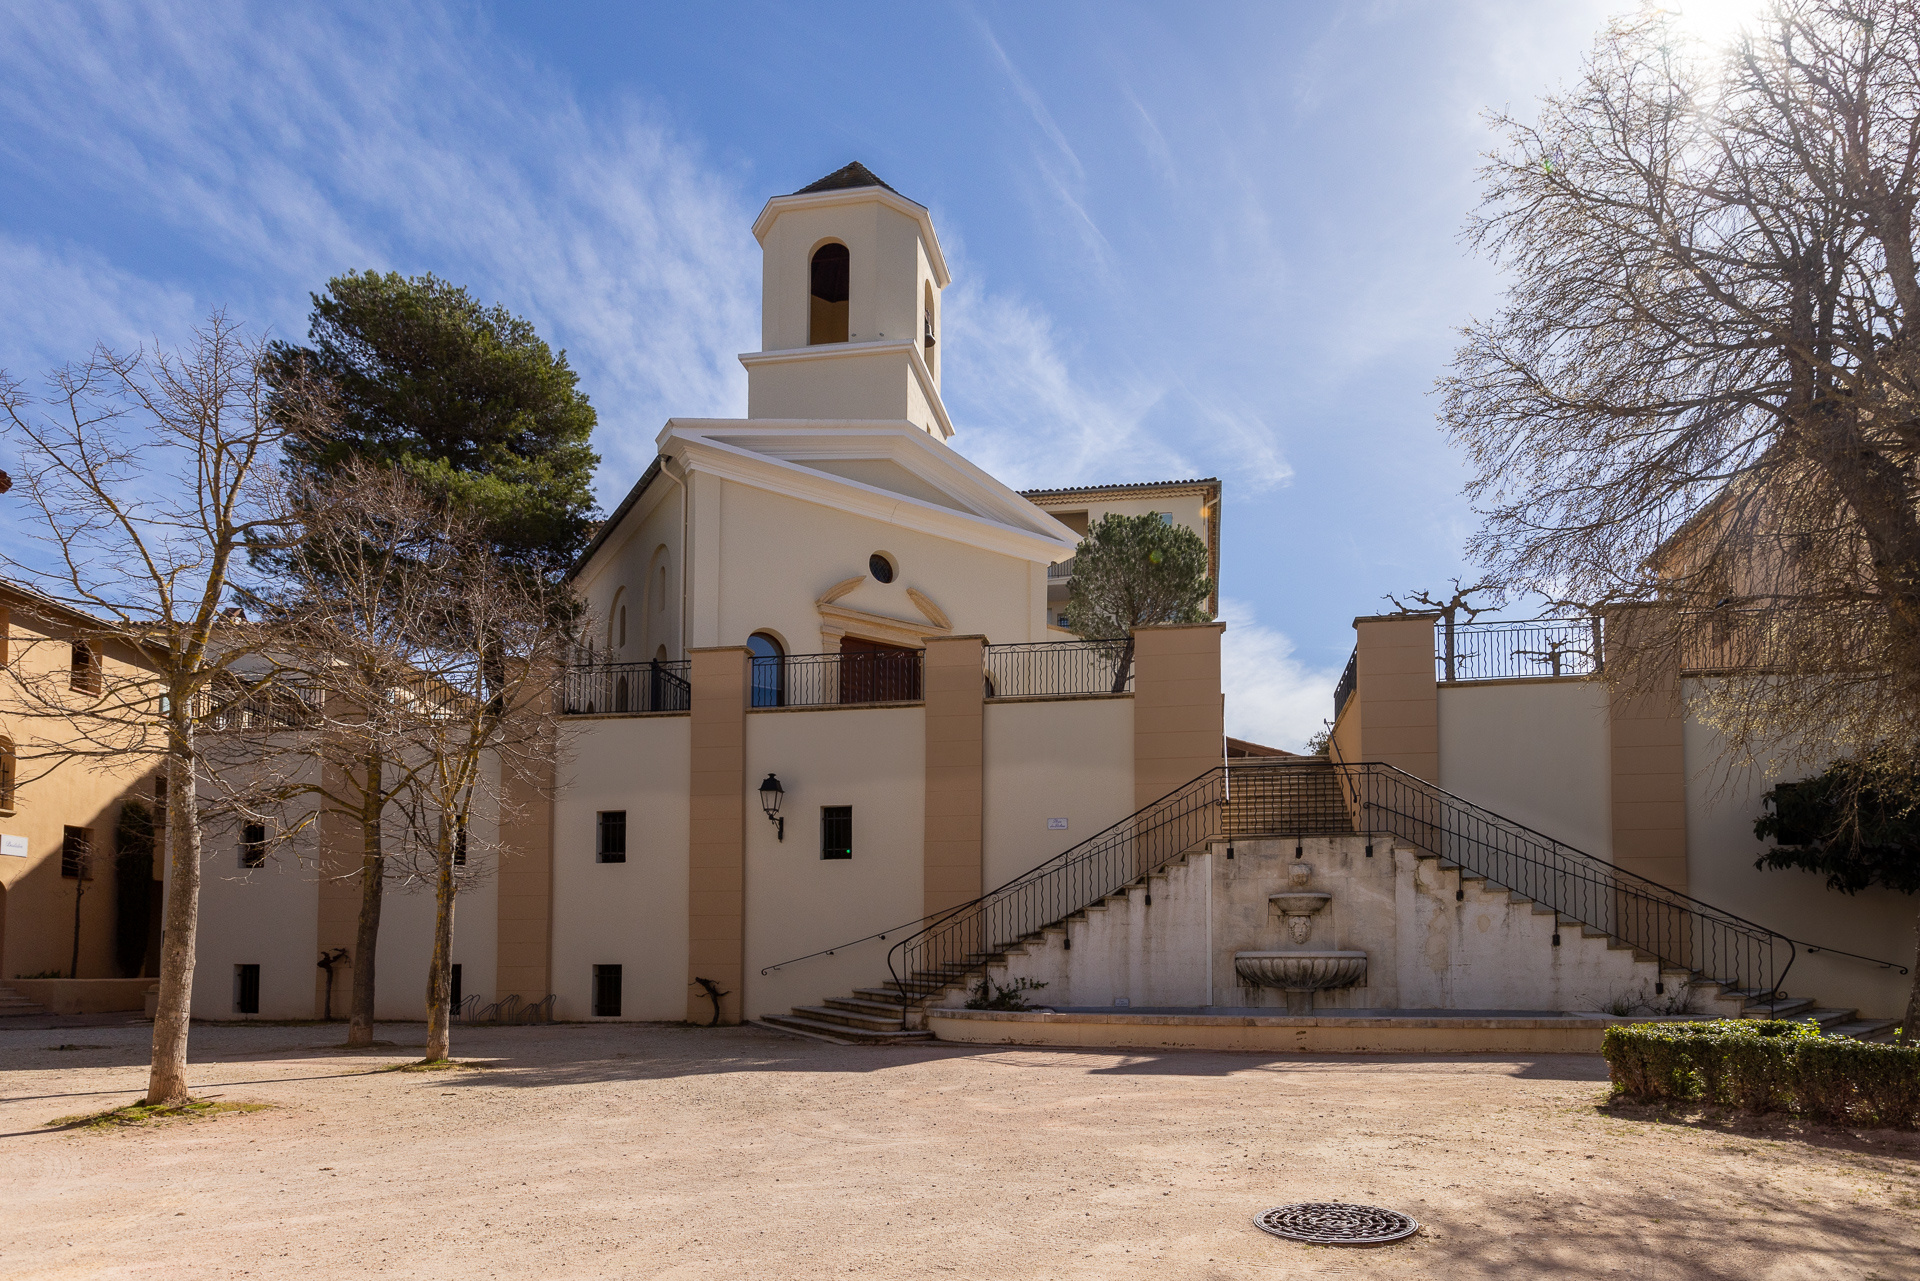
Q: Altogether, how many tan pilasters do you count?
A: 7